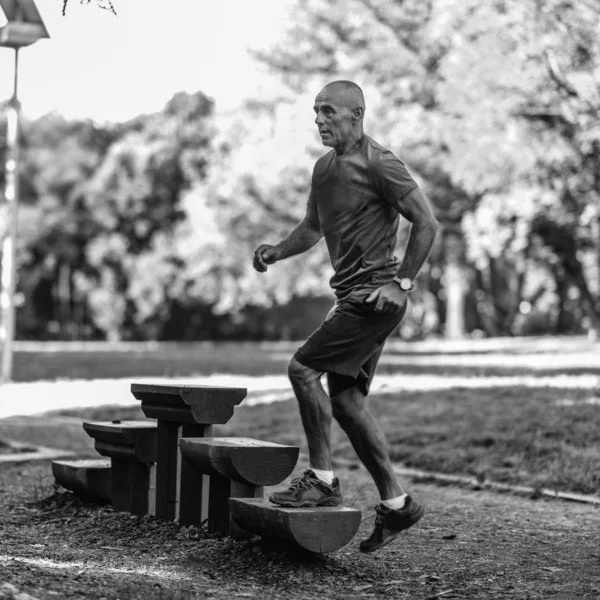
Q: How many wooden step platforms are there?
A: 5